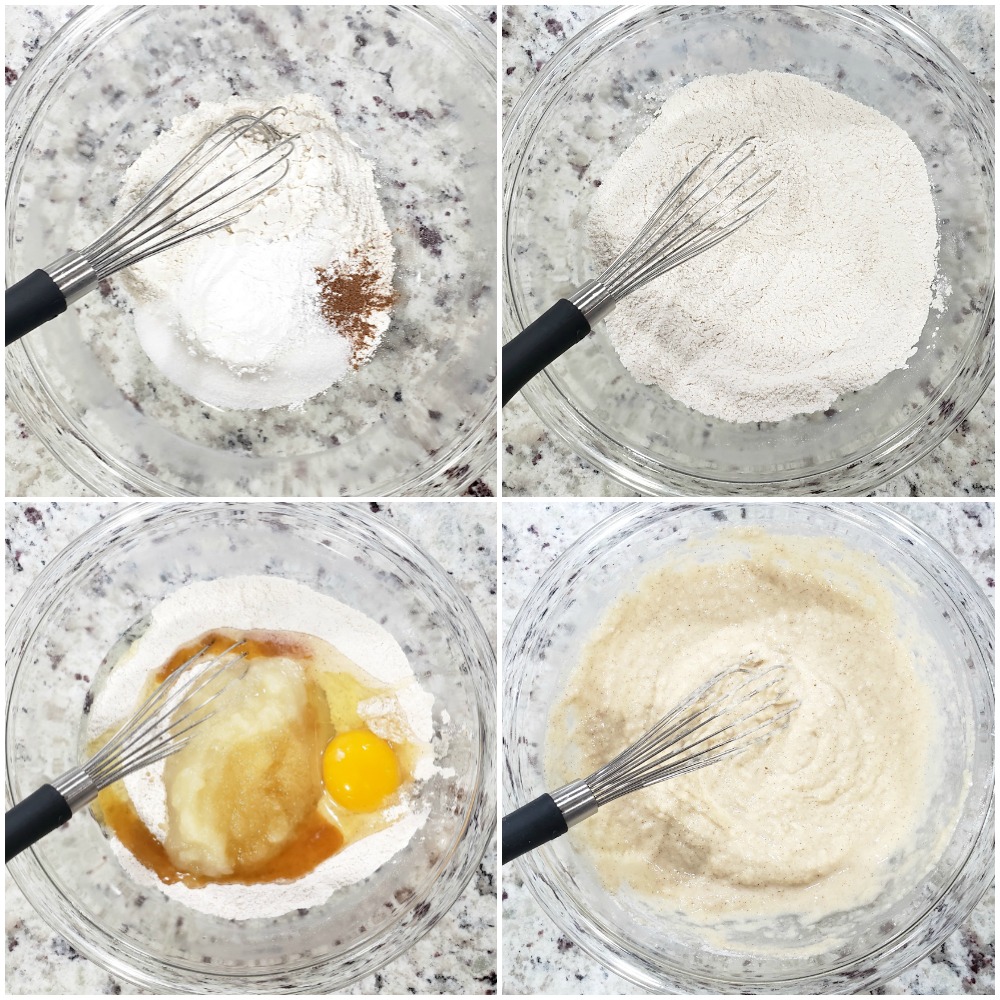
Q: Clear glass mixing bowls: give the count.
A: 4